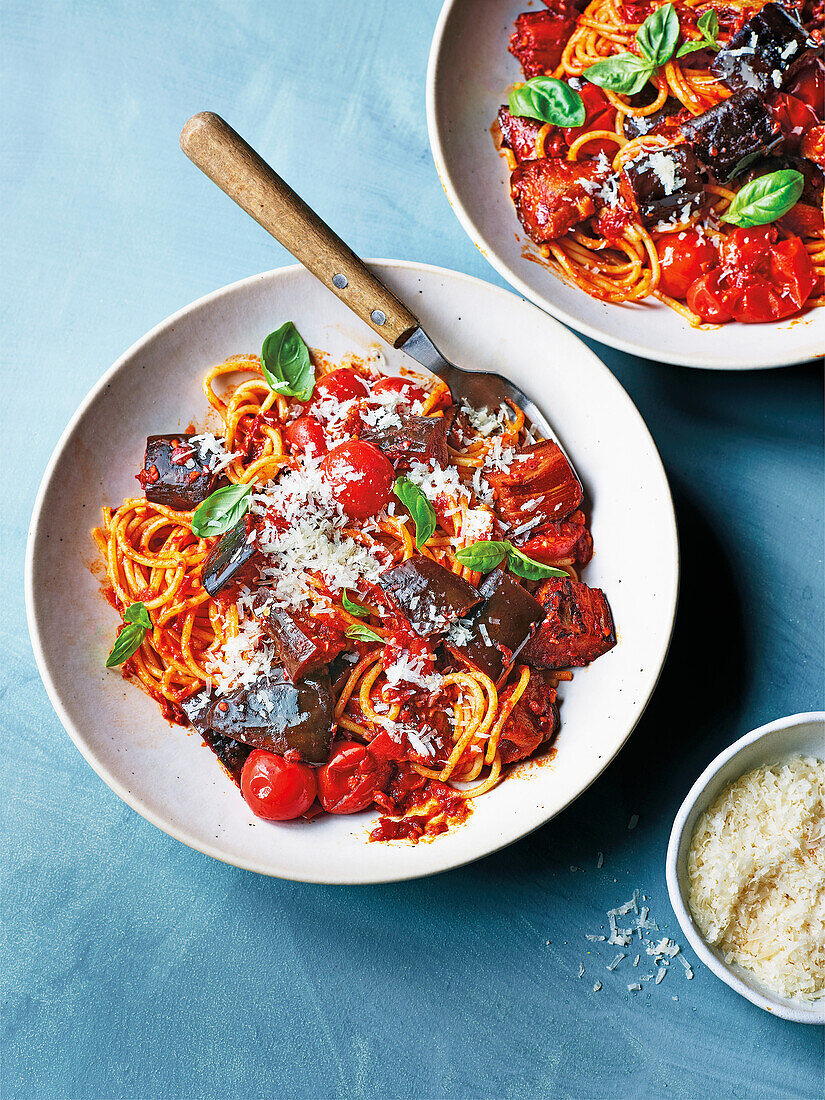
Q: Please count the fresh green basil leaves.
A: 15